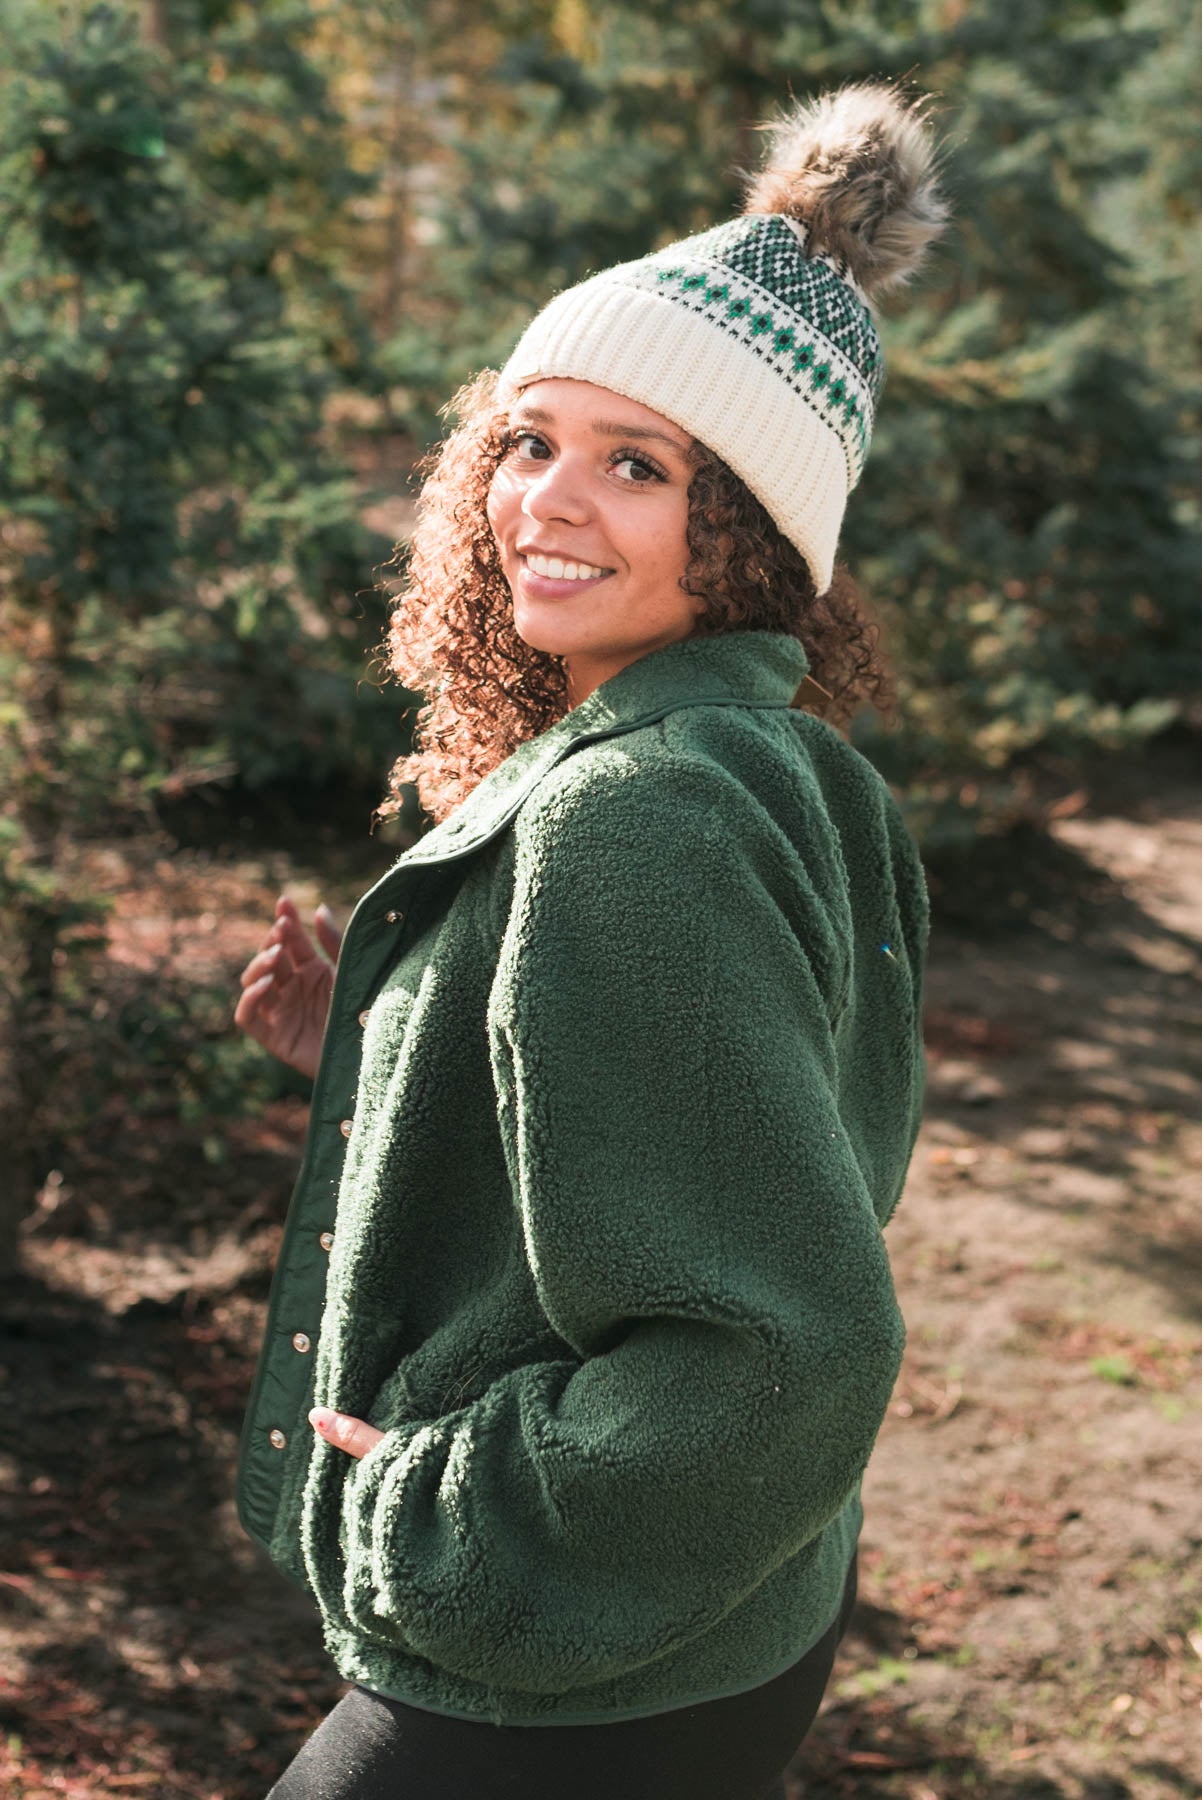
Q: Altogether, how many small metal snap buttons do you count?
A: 6